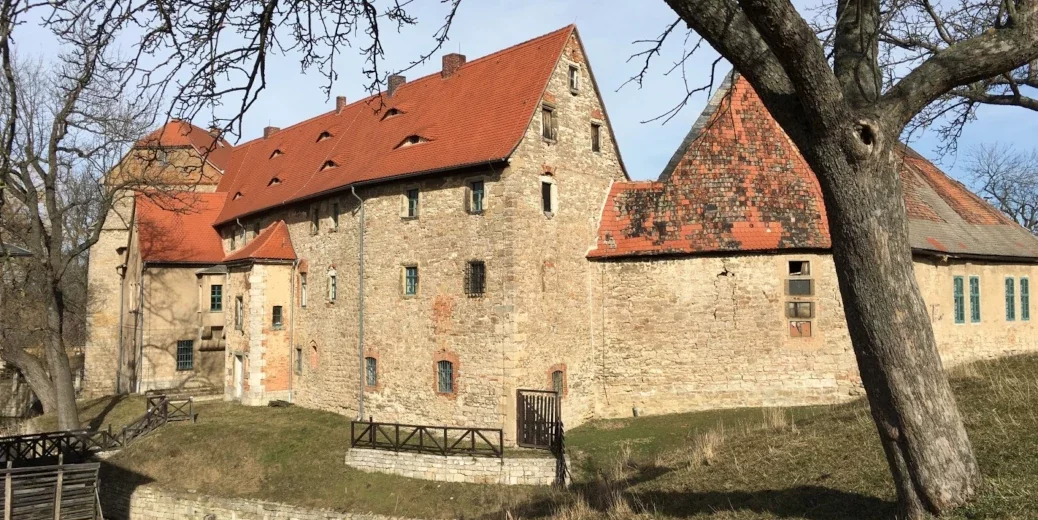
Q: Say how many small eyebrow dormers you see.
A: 7